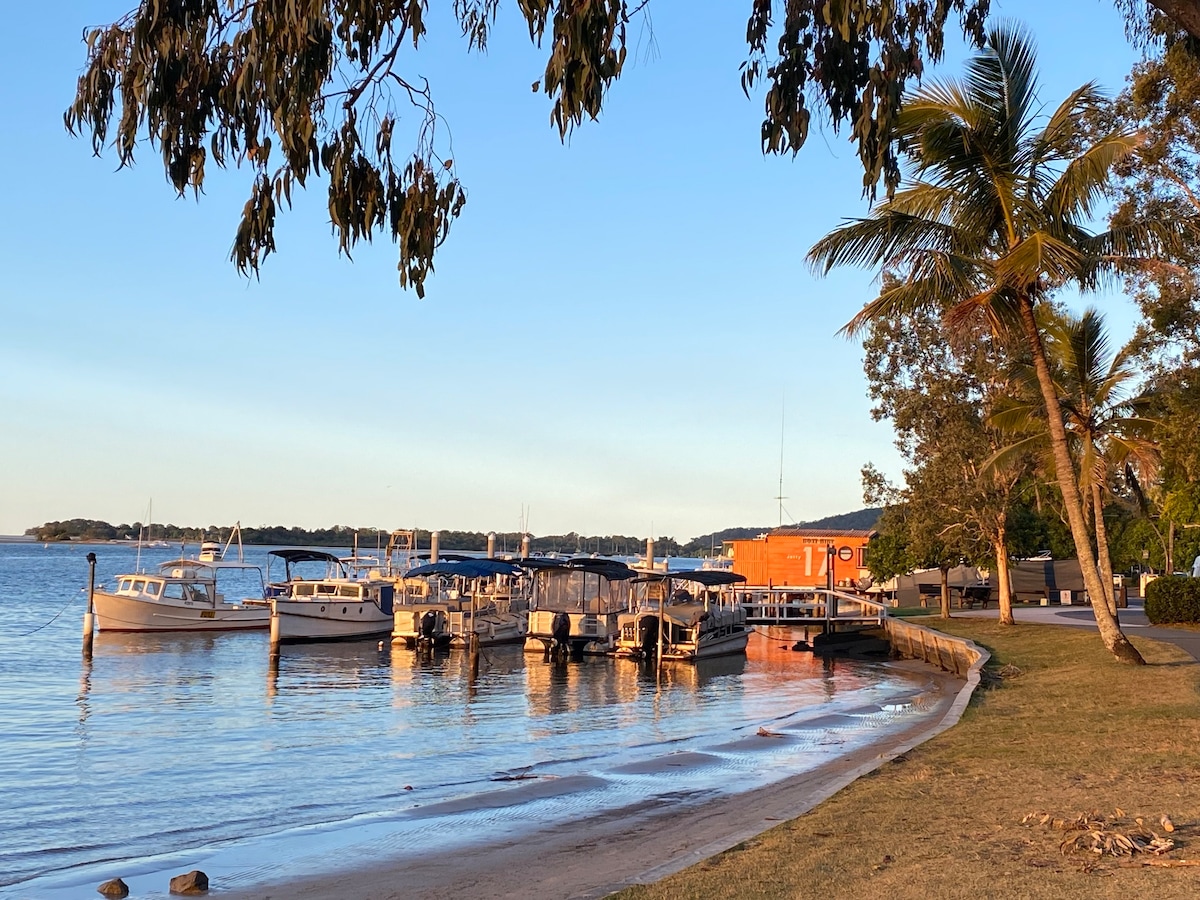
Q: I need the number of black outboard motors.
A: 3